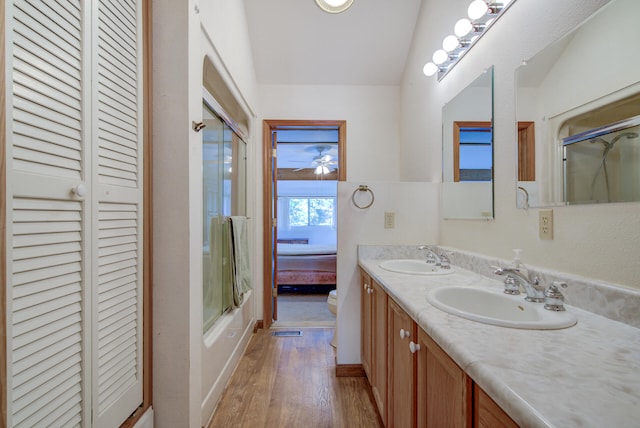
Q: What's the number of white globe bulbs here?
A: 5